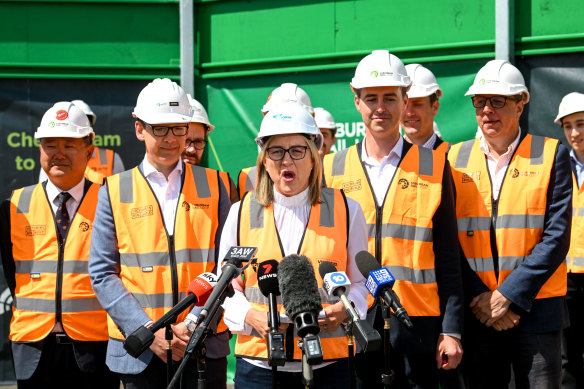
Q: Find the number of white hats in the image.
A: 11